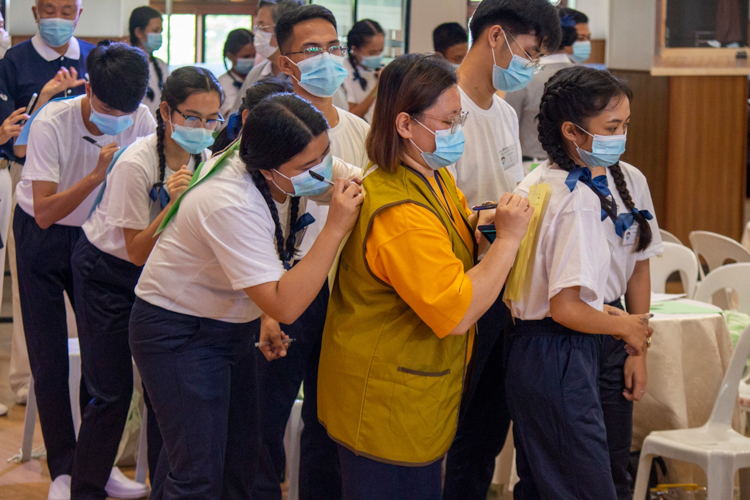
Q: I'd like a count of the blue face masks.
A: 12